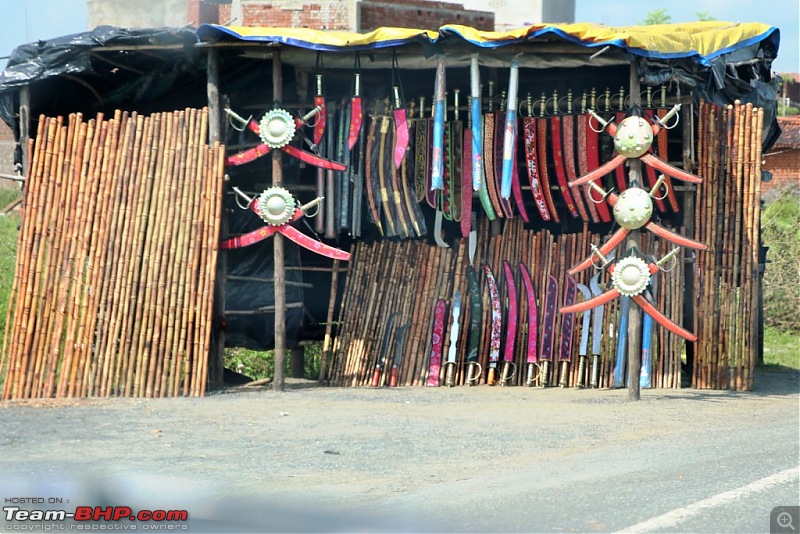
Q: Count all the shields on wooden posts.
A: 5